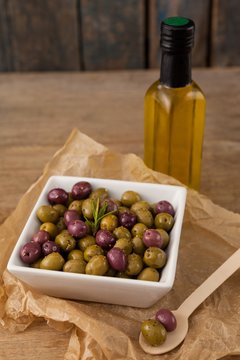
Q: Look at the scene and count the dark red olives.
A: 14